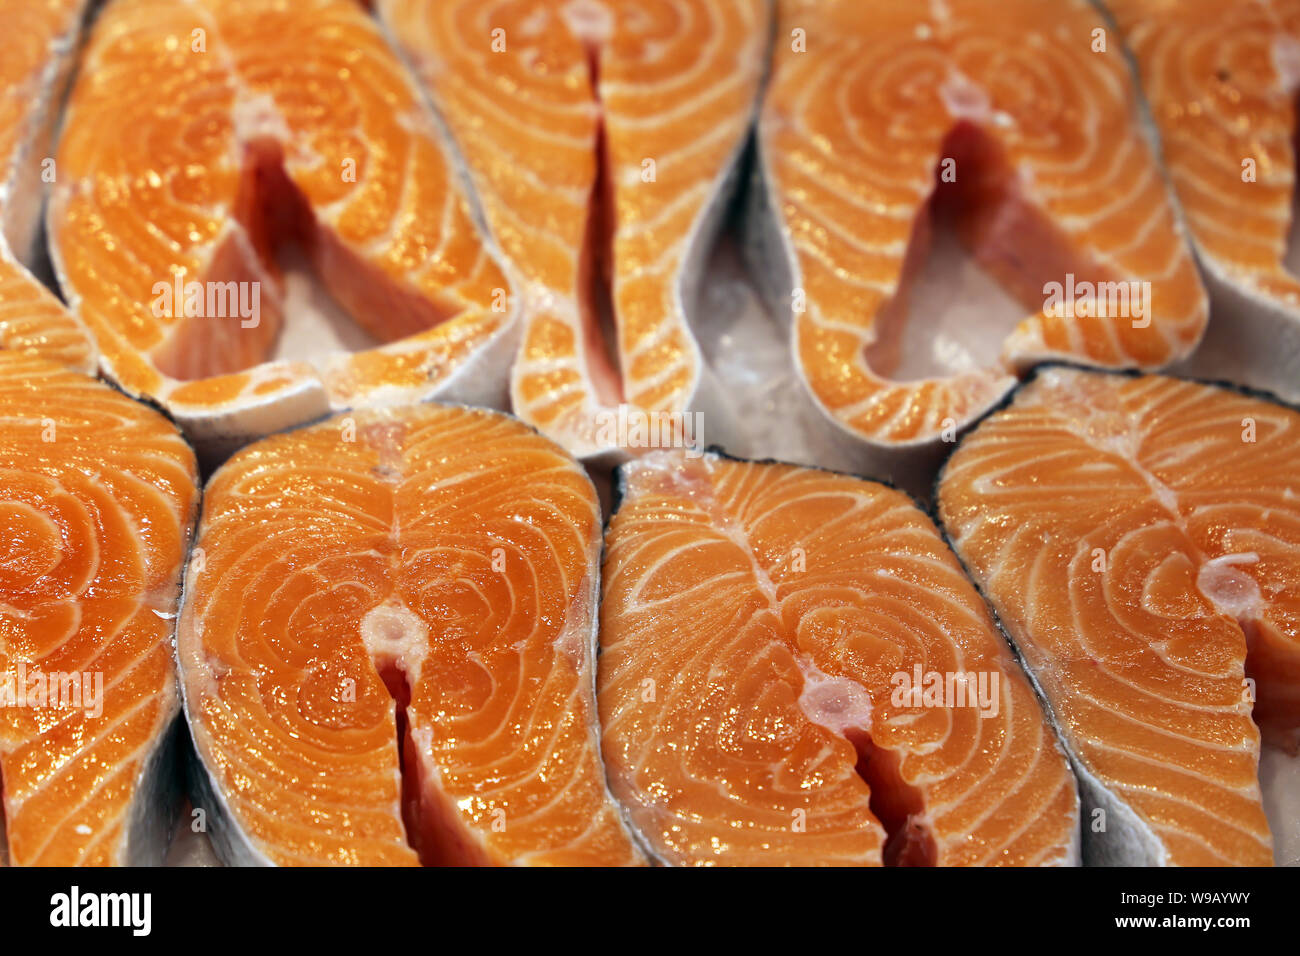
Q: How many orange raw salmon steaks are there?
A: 9